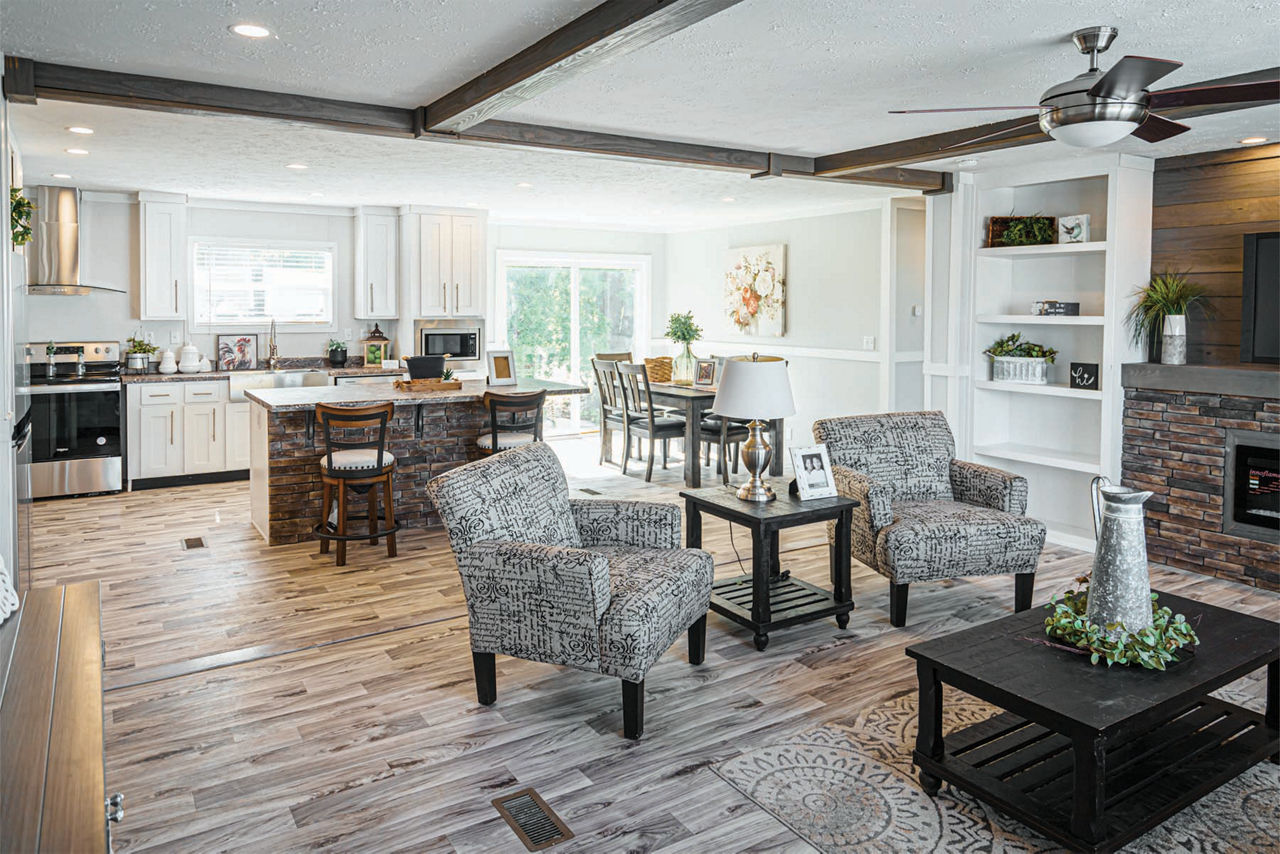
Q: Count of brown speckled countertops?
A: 2